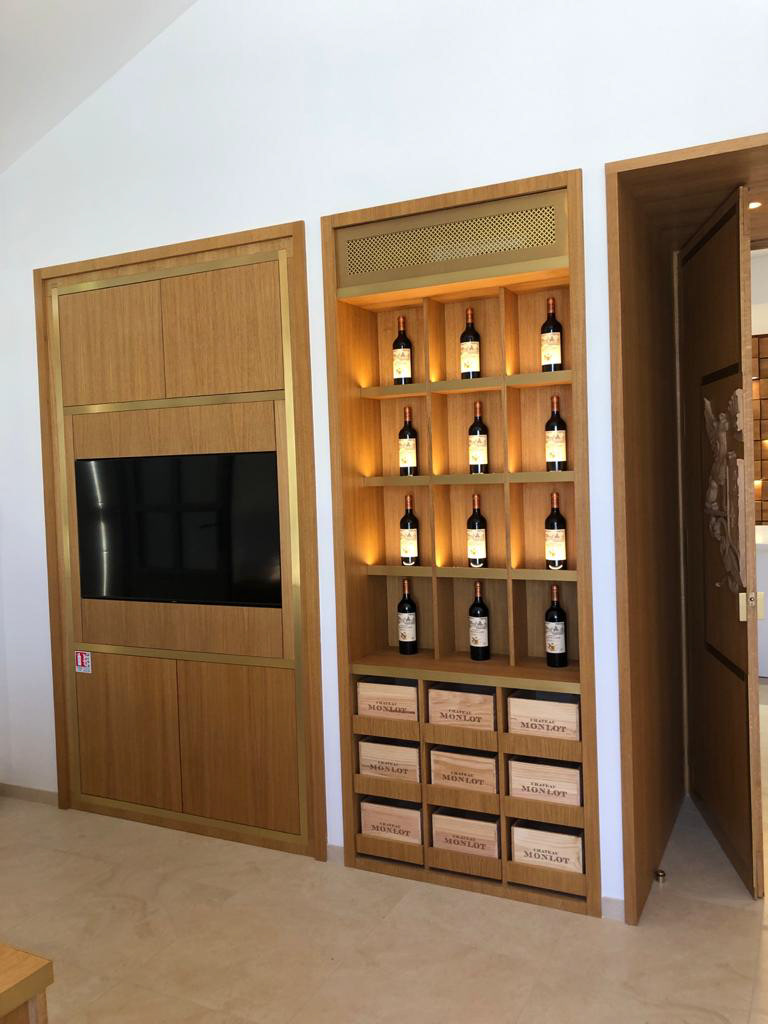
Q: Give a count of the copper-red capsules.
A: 12